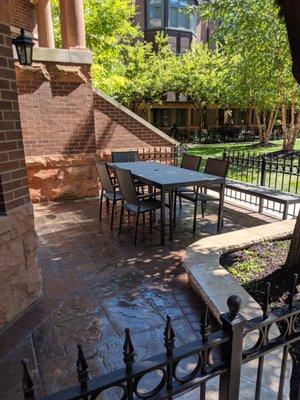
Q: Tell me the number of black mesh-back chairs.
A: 5